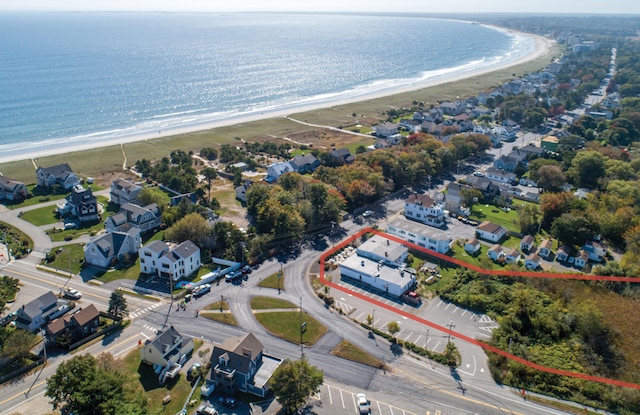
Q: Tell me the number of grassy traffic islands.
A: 4